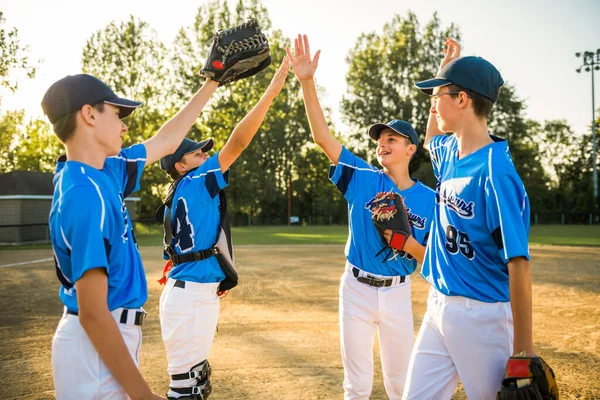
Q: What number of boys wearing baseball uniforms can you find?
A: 4